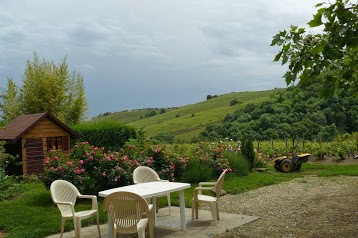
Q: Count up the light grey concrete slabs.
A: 1